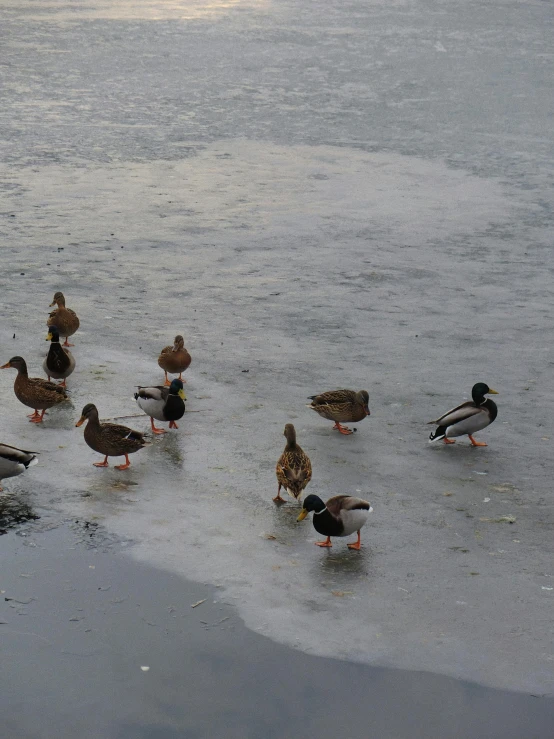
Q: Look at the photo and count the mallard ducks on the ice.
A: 11